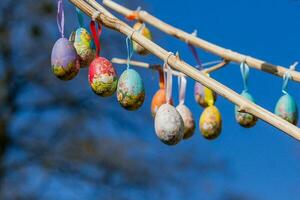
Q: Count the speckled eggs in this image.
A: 12